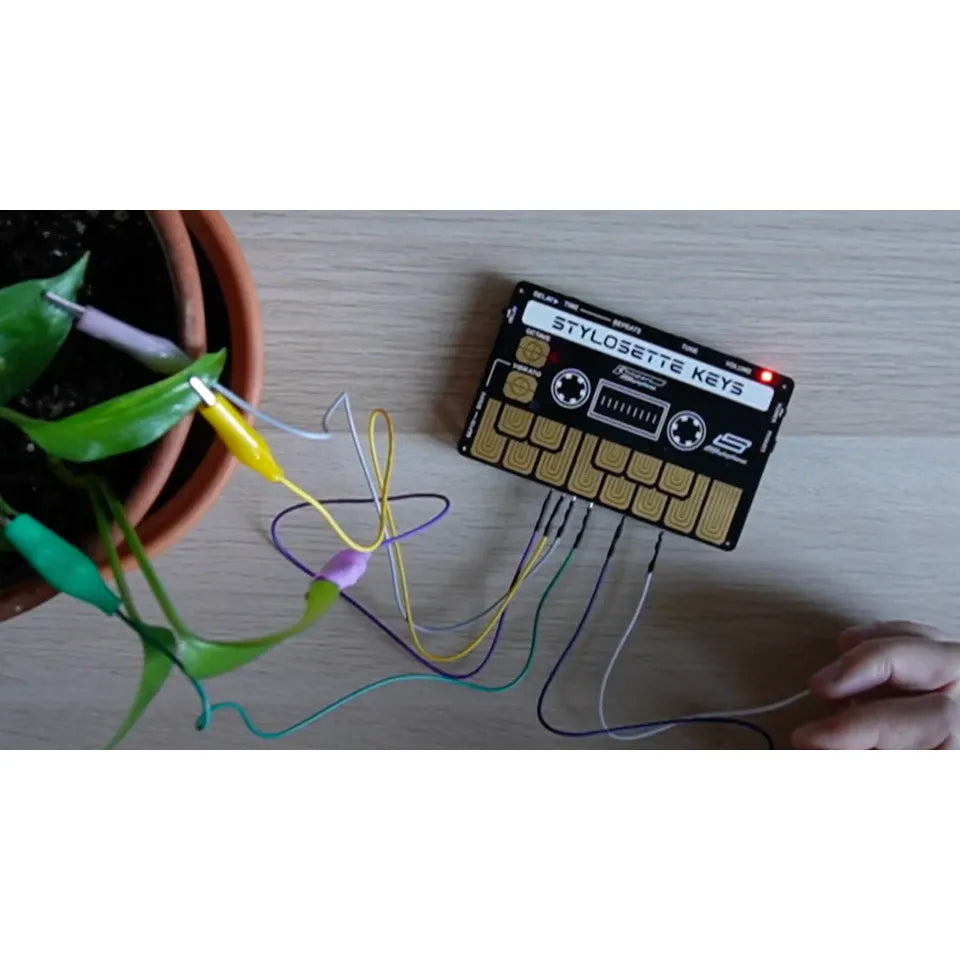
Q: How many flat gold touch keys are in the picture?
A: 13